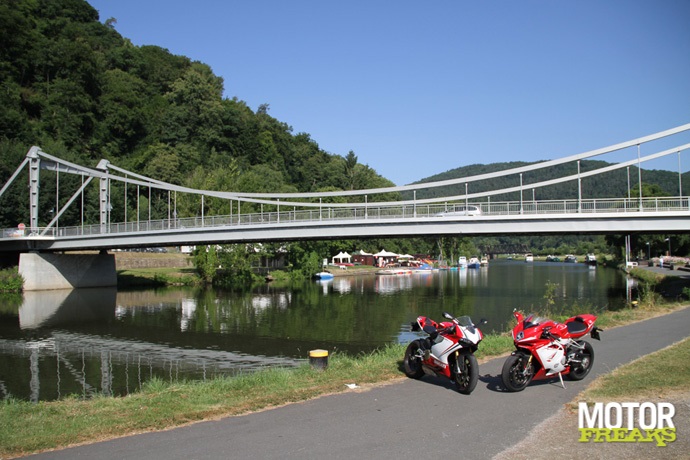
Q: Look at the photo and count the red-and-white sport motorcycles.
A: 2